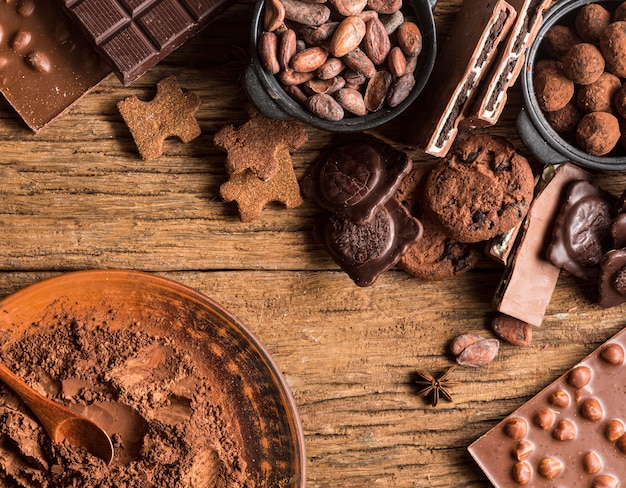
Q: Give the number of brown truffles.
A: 11